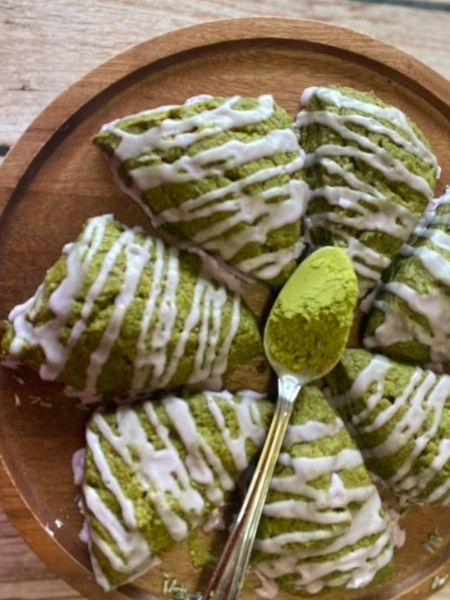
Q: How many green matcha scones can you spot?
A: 7